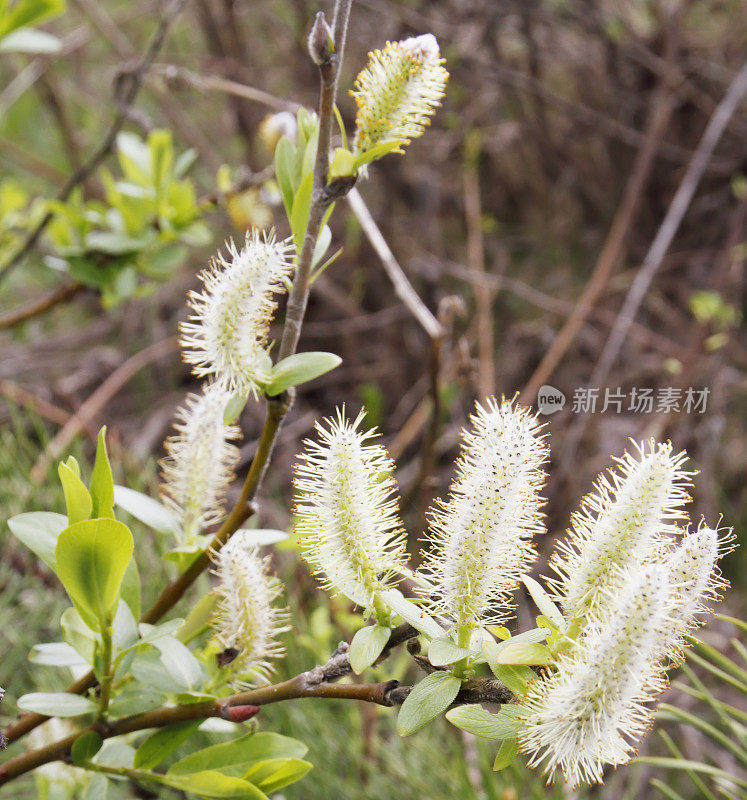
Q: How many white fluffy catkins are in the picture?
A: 9